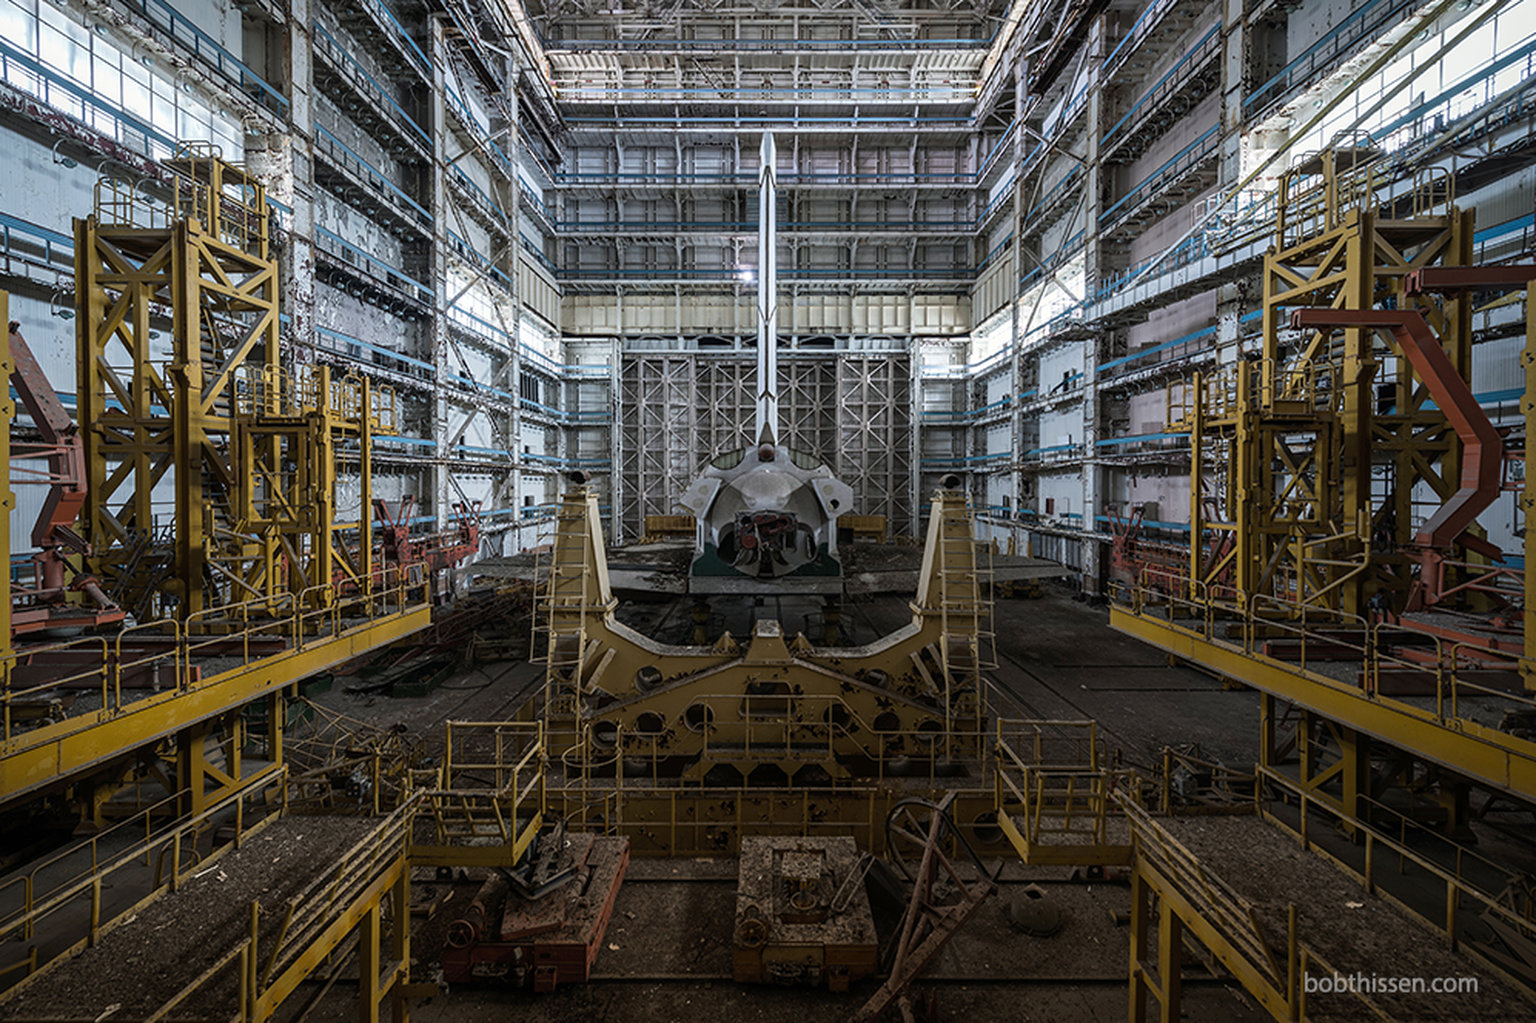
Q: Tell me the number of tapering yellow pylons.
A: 2